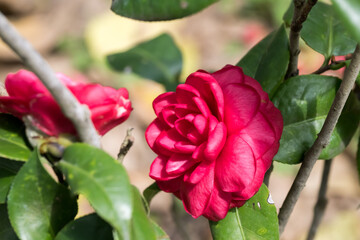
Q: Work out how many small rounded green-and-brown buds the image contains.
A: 1